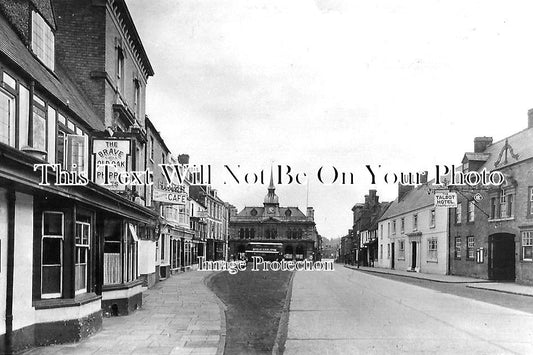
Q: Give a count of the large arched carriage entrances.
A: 1